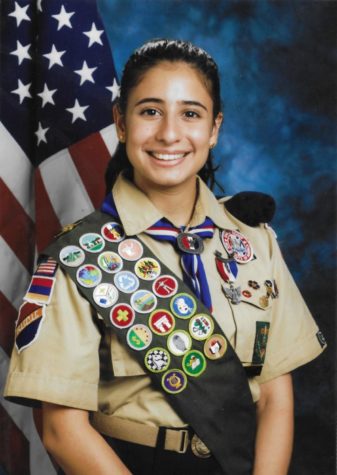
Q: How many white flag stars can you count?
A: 11